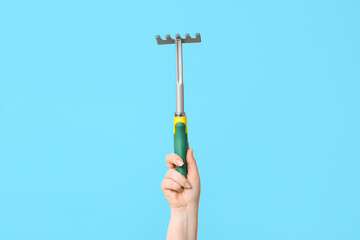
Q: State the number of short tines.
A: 5